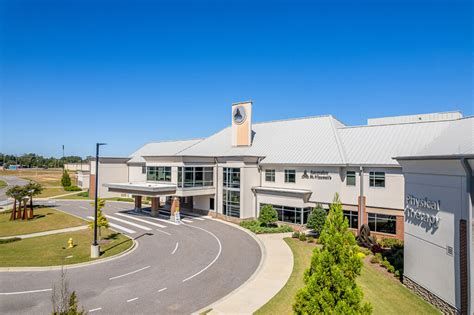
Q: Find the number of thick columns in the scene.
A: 3